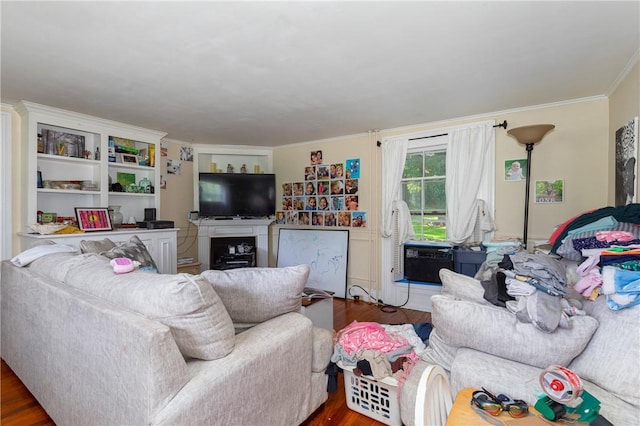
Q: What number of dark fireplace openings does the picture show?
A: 1